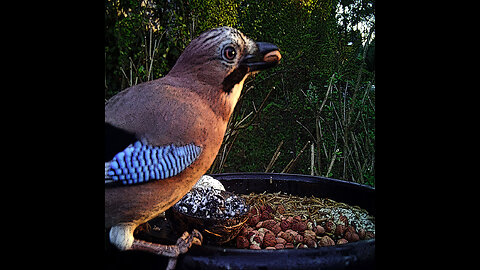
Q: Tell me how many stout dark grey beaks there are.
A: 1